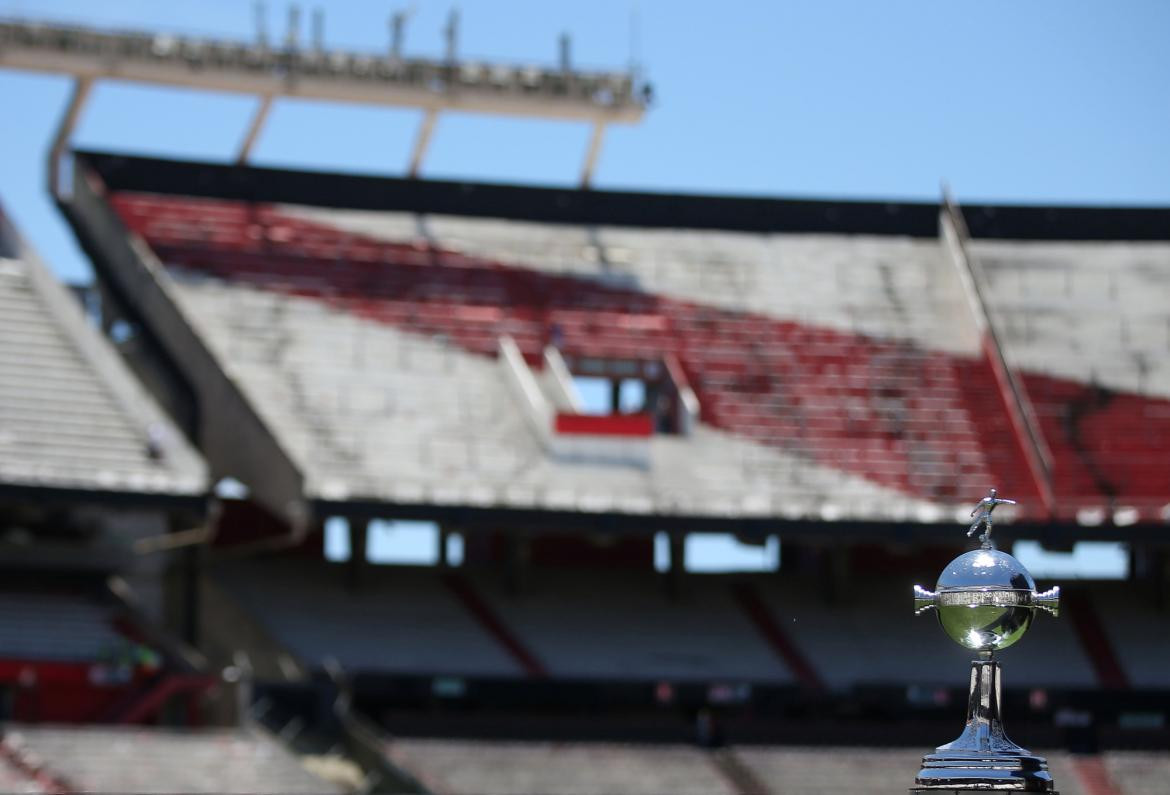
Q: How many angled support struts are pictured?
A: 4